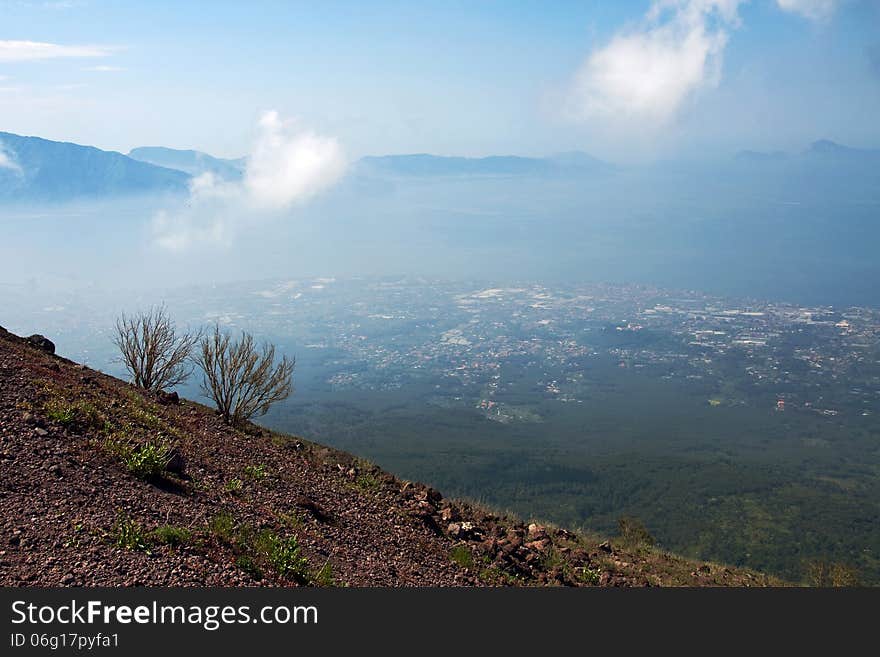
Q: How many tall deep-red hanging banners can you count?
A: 0